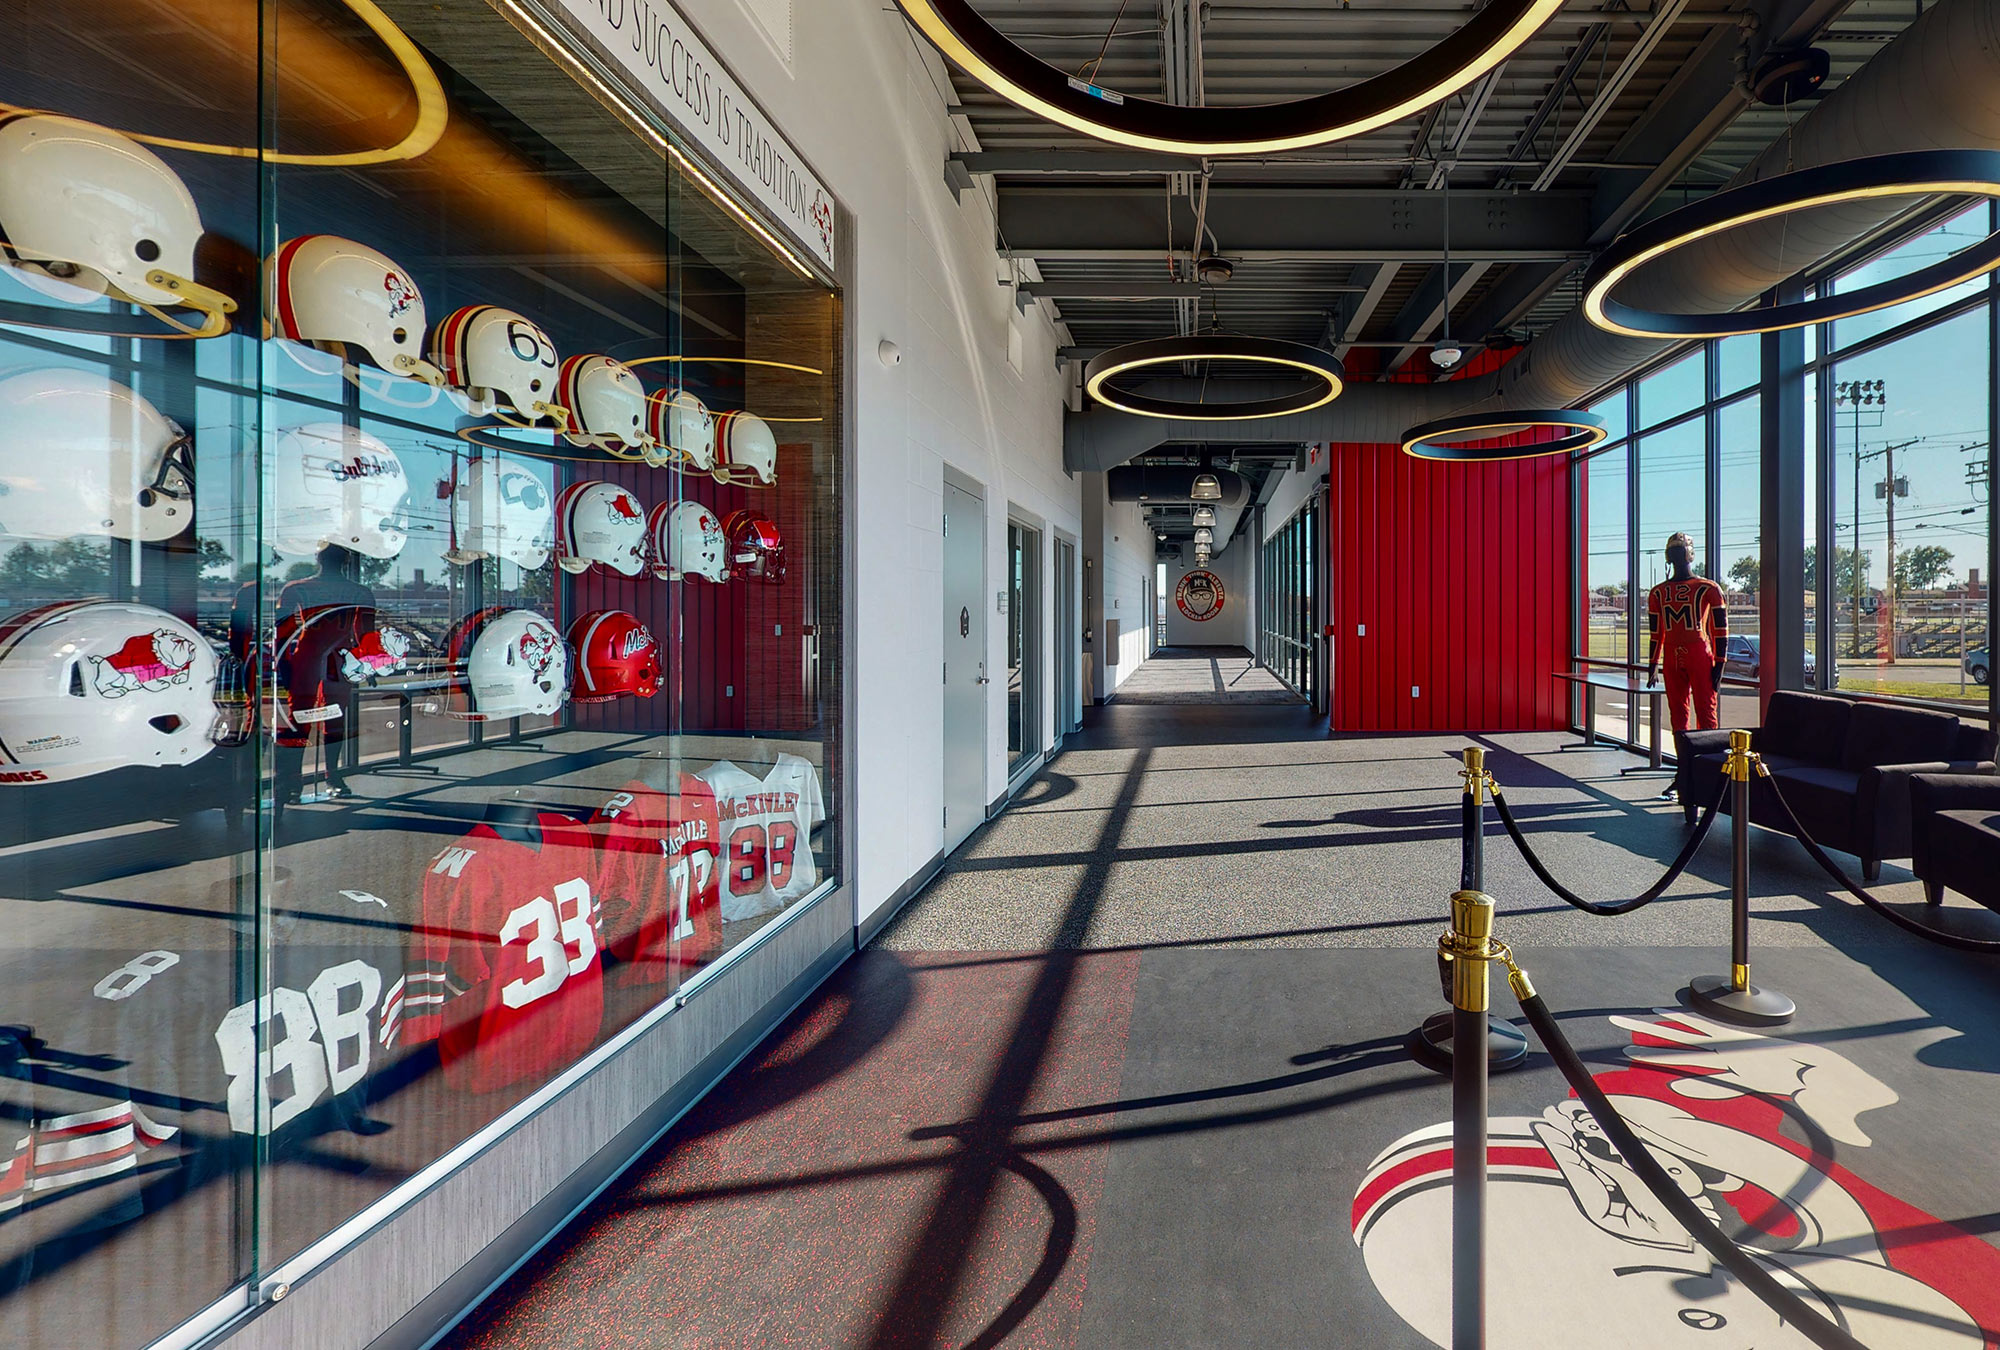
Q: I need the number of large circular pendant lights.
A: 4